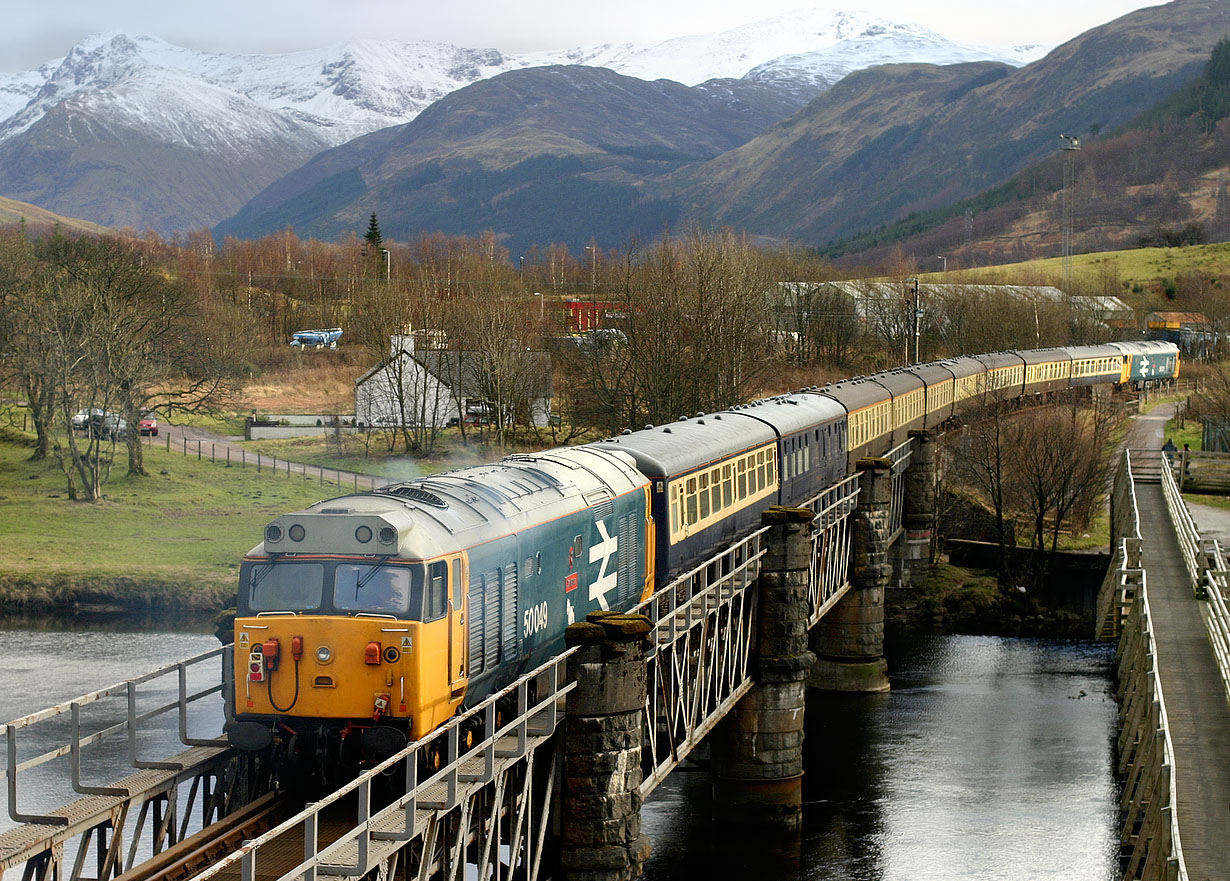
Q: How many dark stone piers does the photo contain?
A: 4